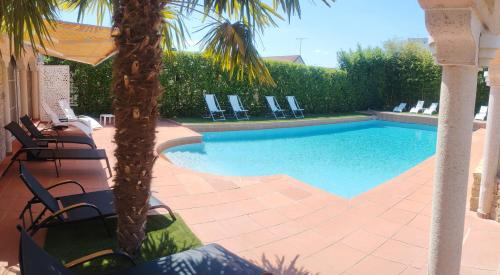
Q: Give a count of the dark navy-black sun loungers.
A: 4